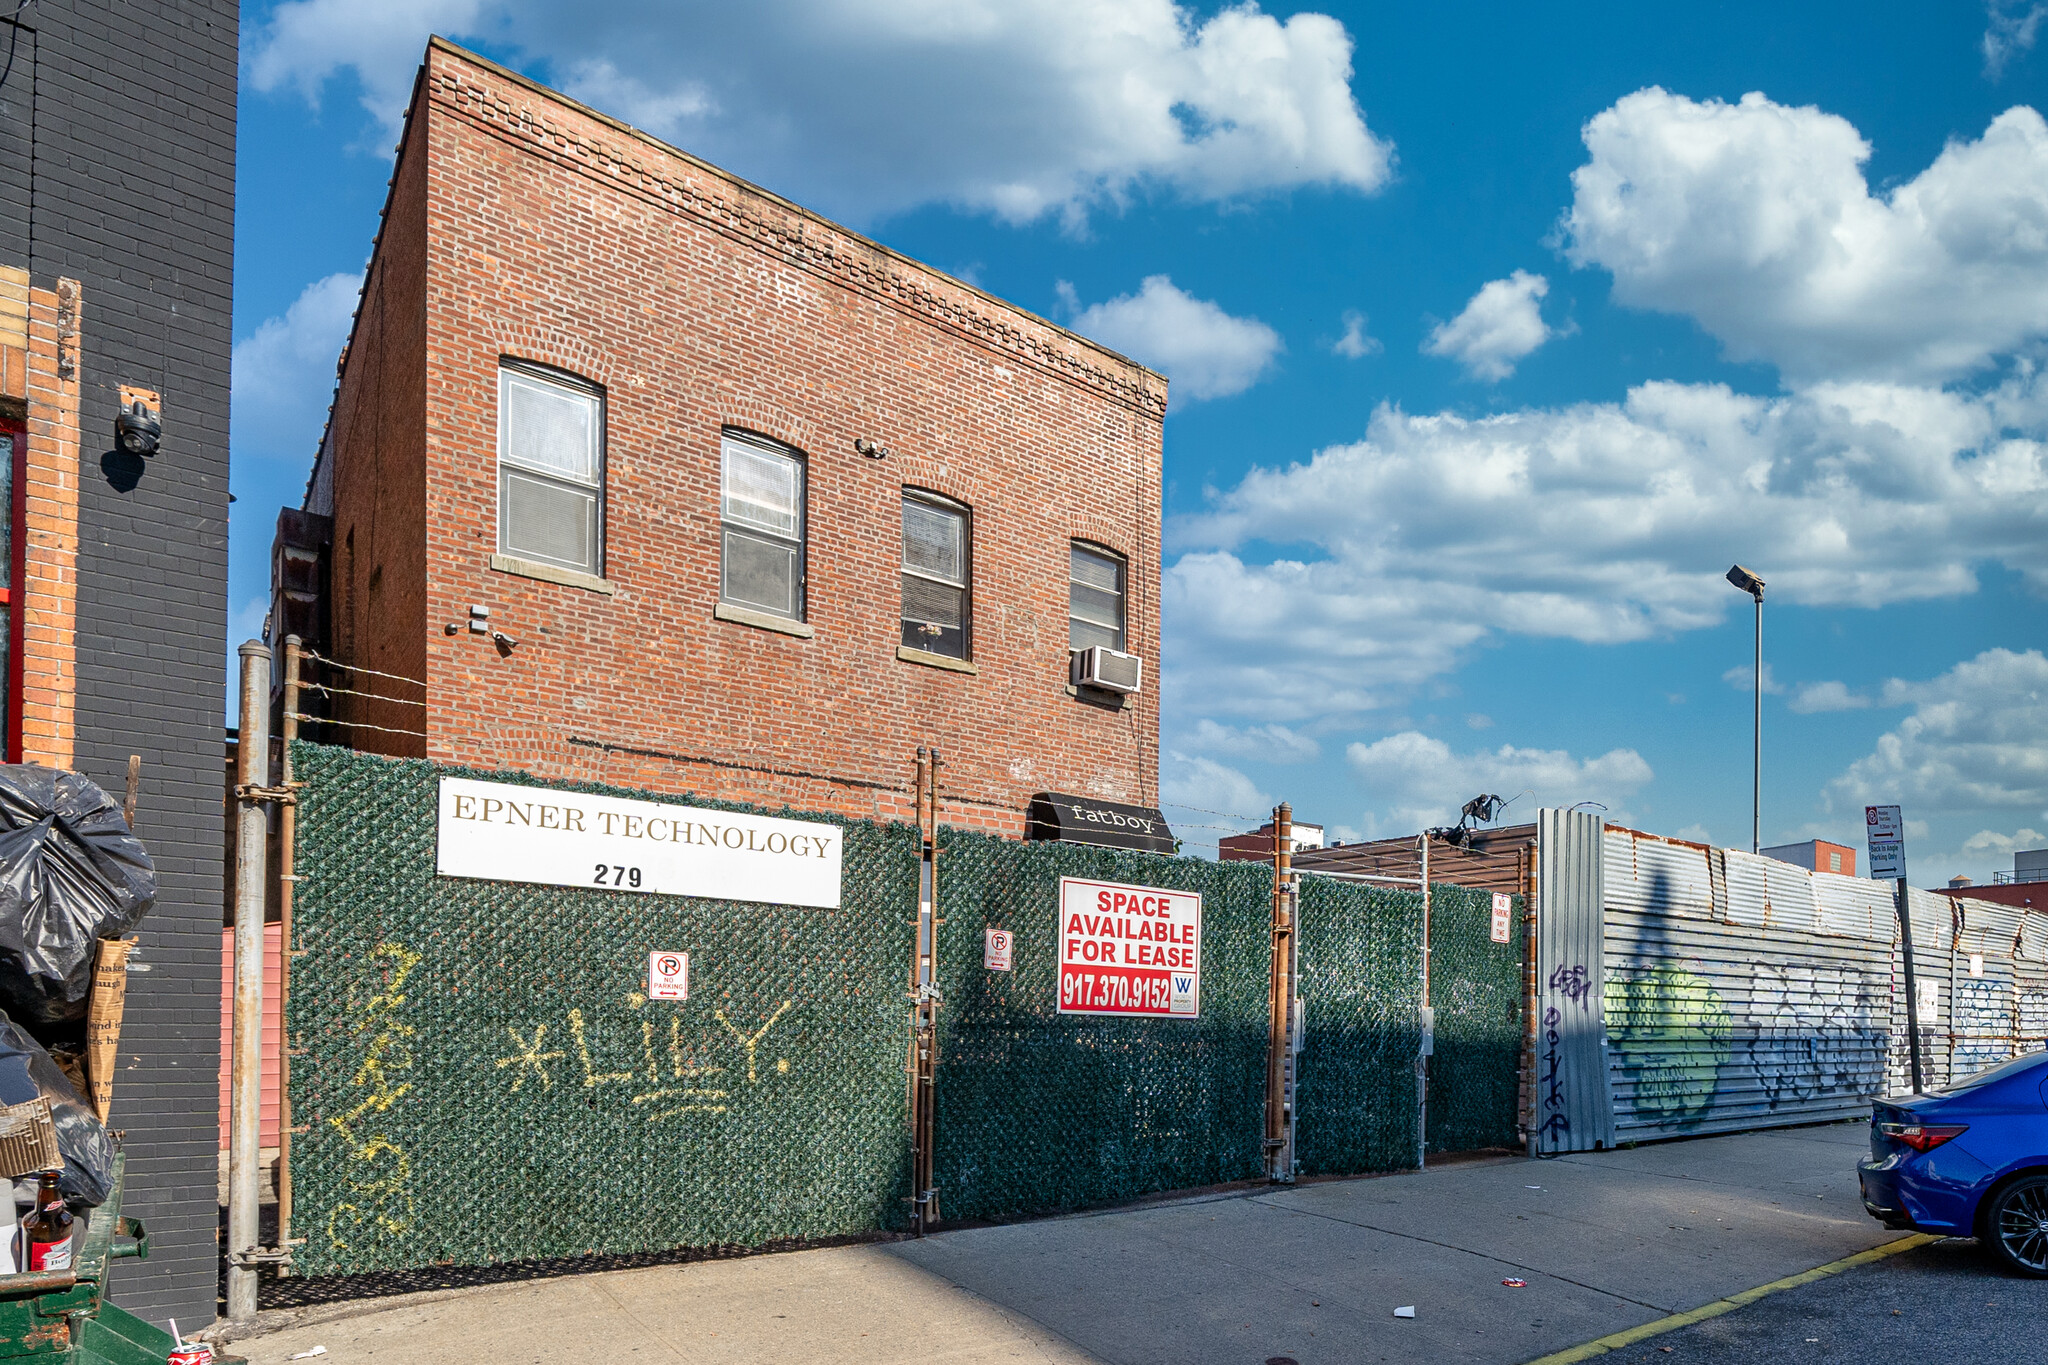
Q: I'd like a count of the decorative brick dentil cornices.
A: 1